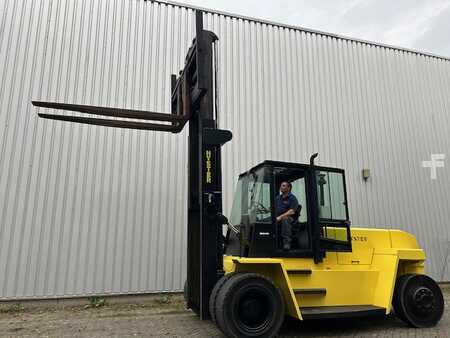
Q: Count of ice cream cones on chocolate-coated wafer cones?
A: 0